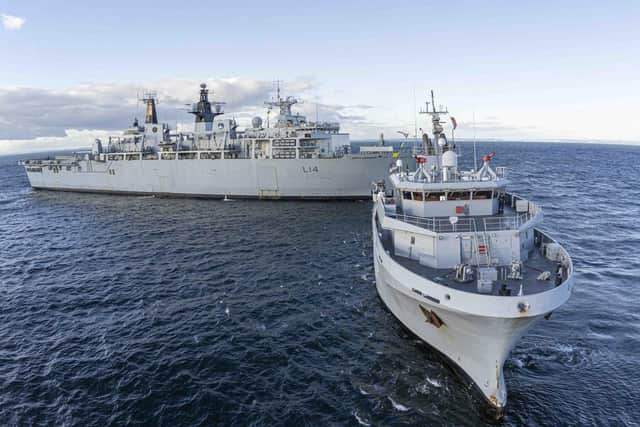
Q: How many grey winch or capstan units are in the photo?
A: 2